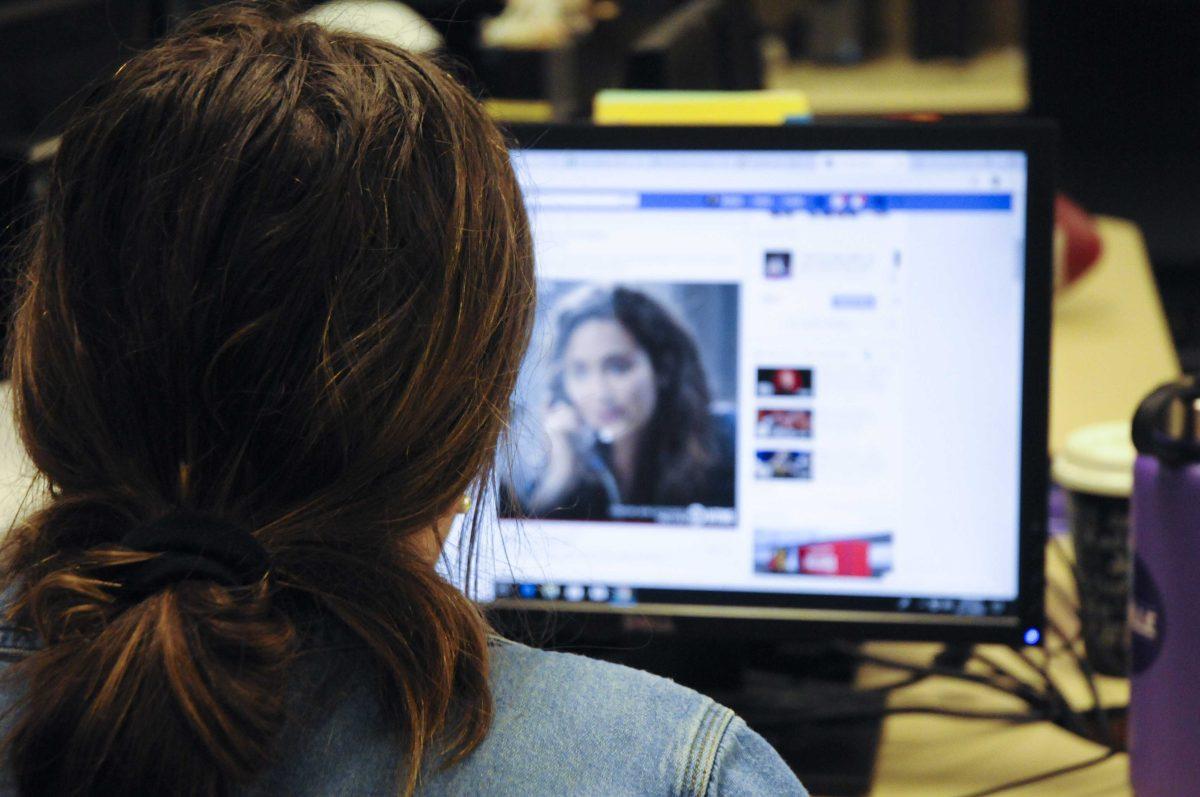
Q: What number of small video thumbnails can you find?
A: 3